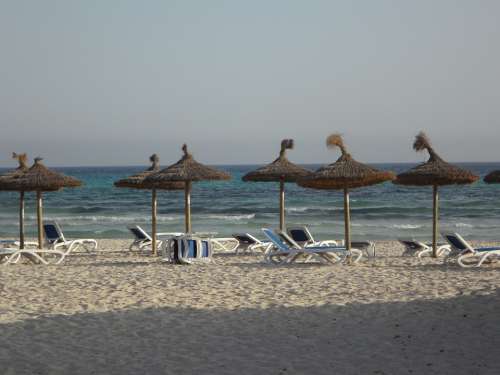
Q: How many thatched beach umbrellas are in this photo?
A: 8